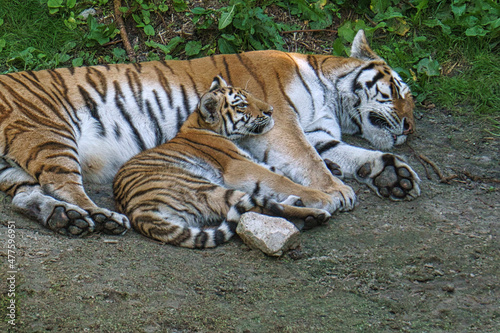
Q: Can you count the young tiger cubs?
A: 1